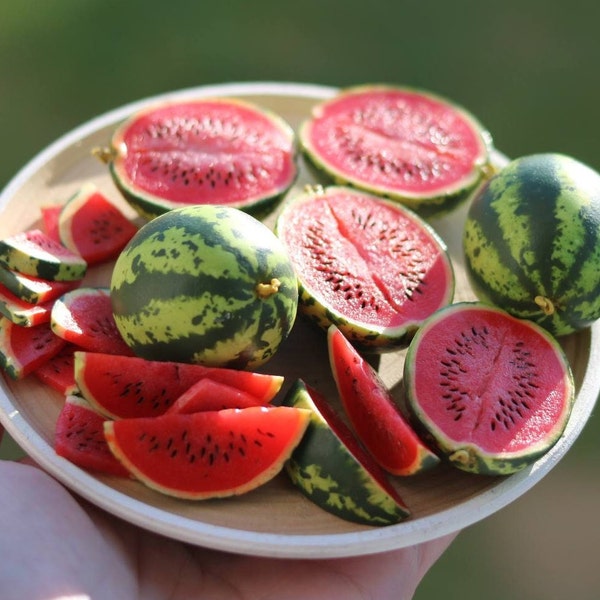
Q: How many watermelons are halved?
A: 4